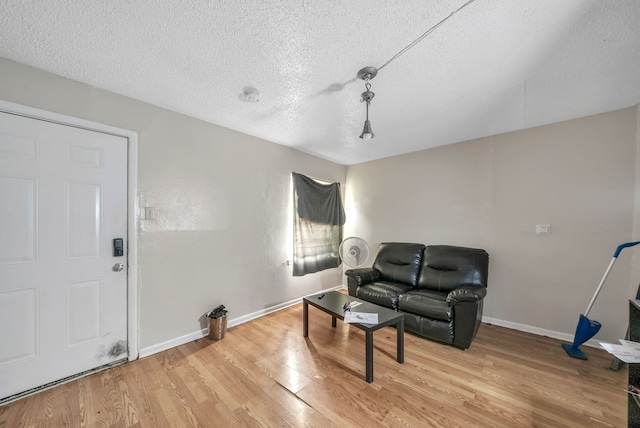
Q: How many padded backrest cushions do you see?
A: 2